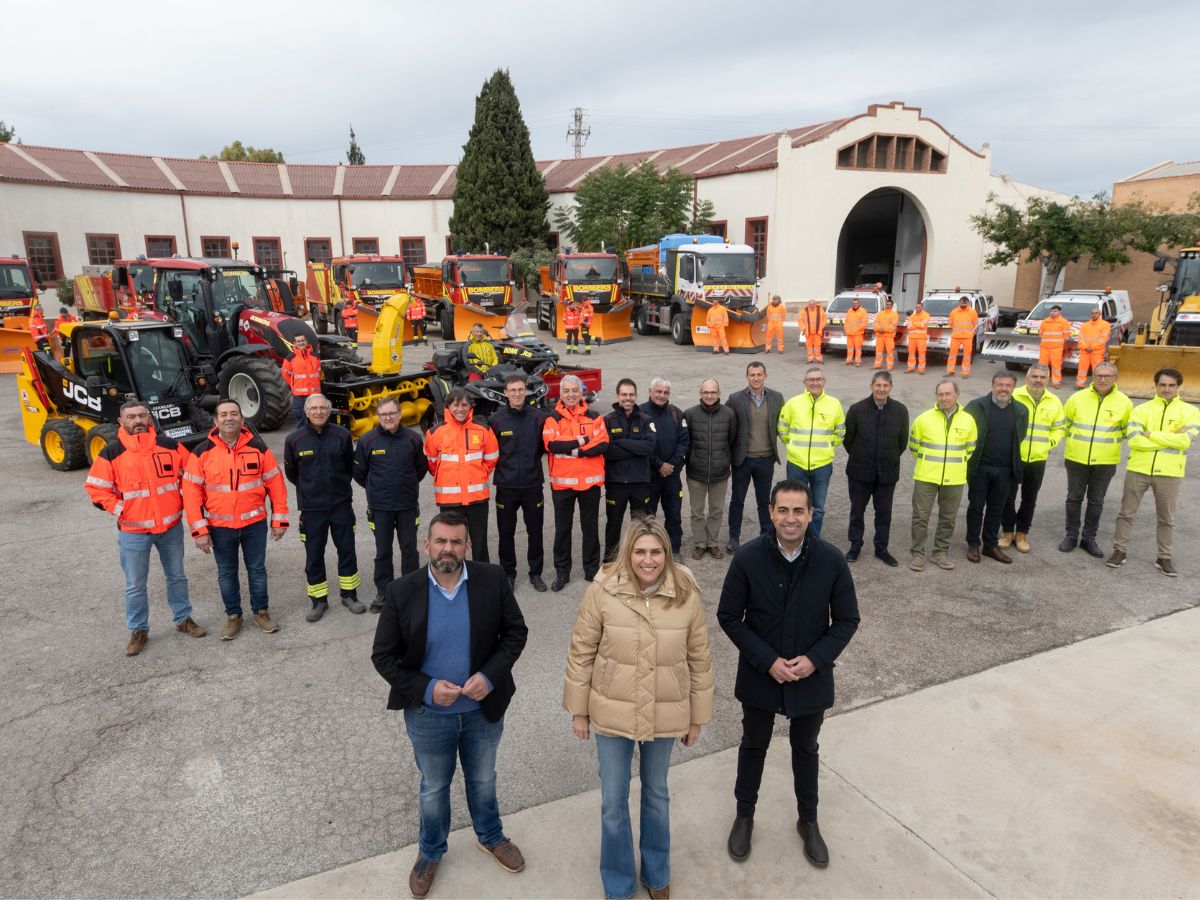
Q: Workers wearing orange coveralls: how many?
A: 9